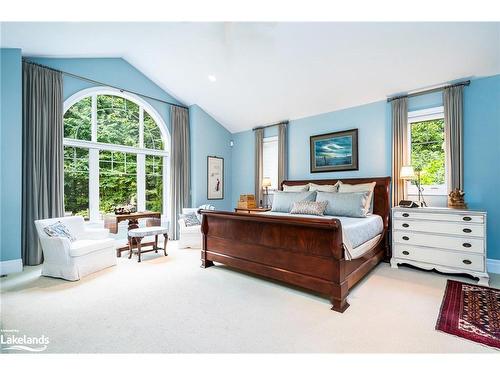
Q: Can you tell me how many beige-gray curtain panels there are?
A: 6